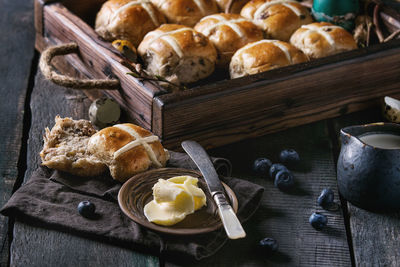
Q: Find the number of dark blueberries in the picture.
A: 8